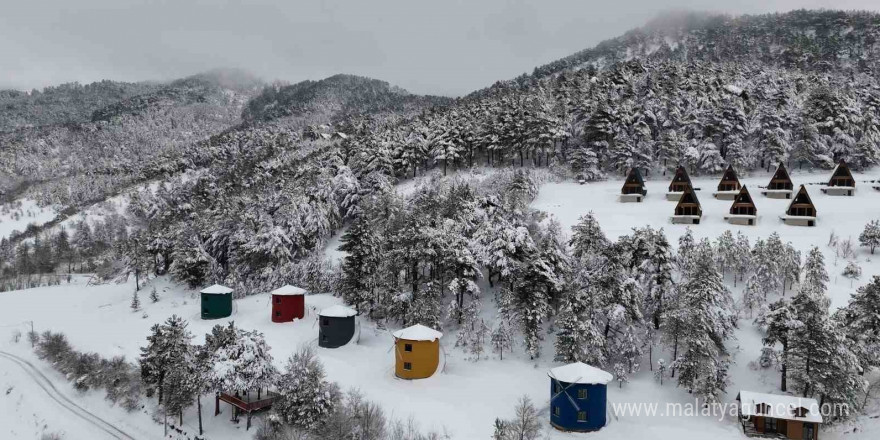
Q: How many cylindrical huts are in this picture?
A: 5